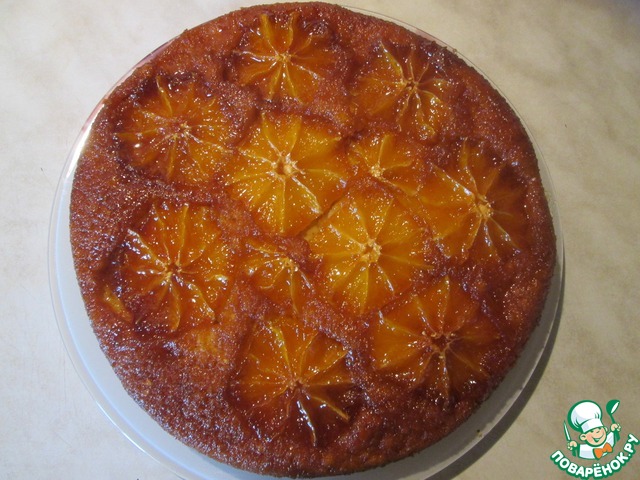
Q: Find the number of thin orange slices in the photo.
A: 11